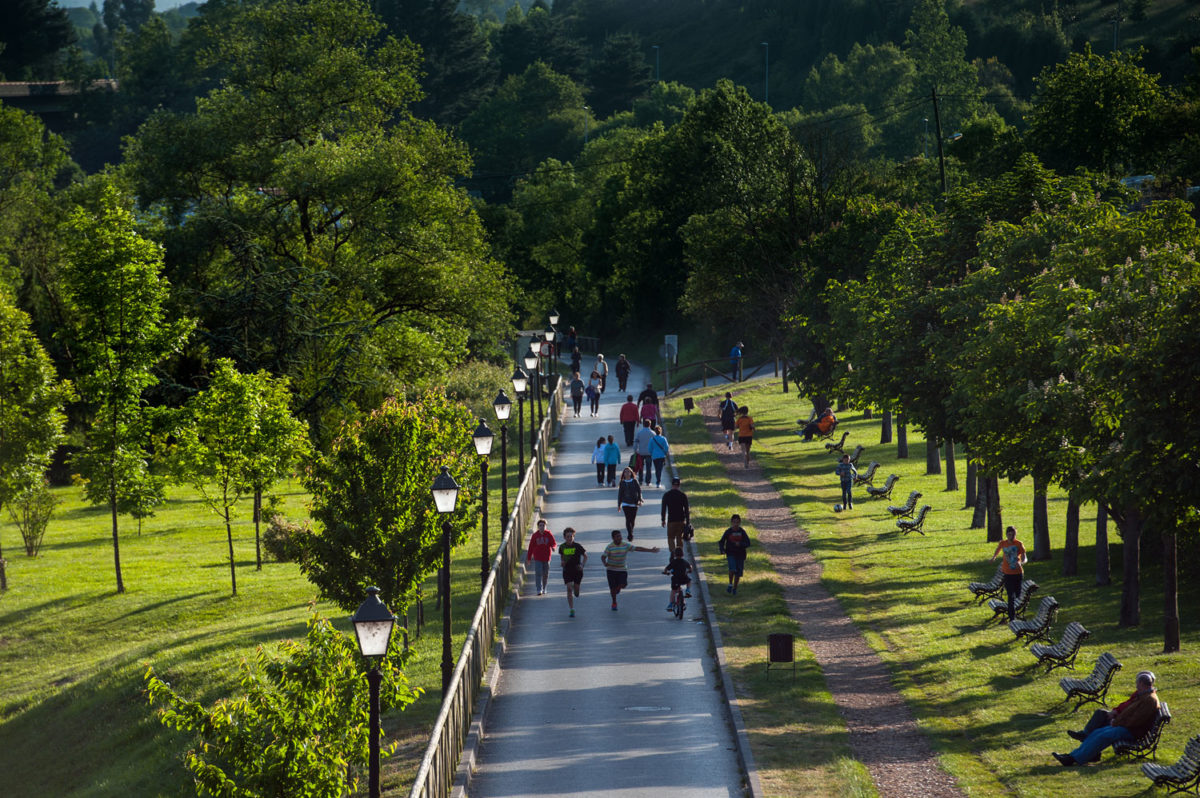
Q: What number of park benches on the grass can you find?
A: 15